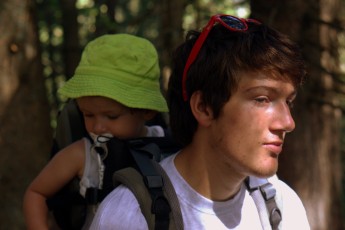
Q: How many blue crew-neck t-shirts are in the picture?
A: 0